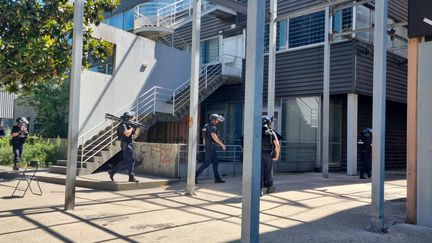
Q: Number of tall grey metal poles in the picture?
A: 6